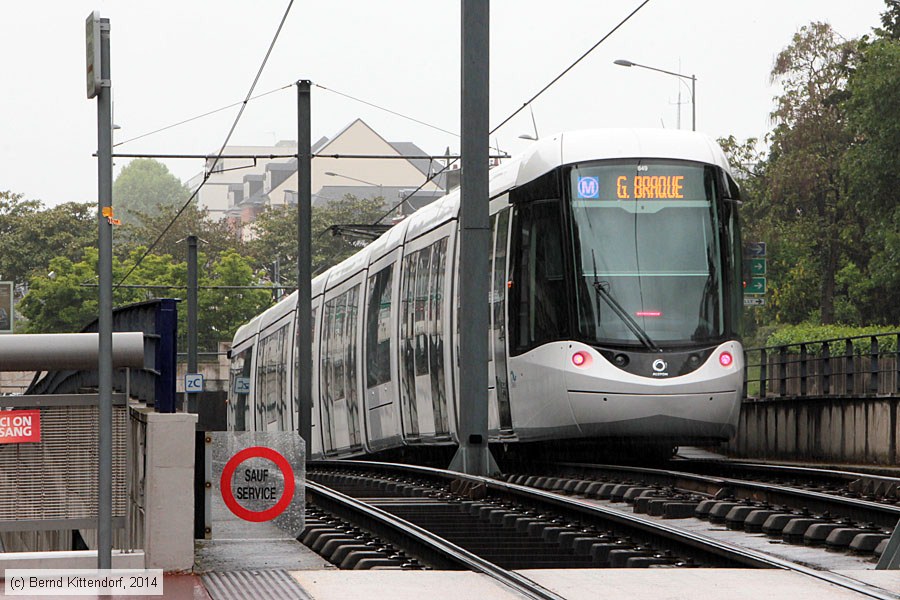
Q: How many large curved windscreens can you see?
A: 1